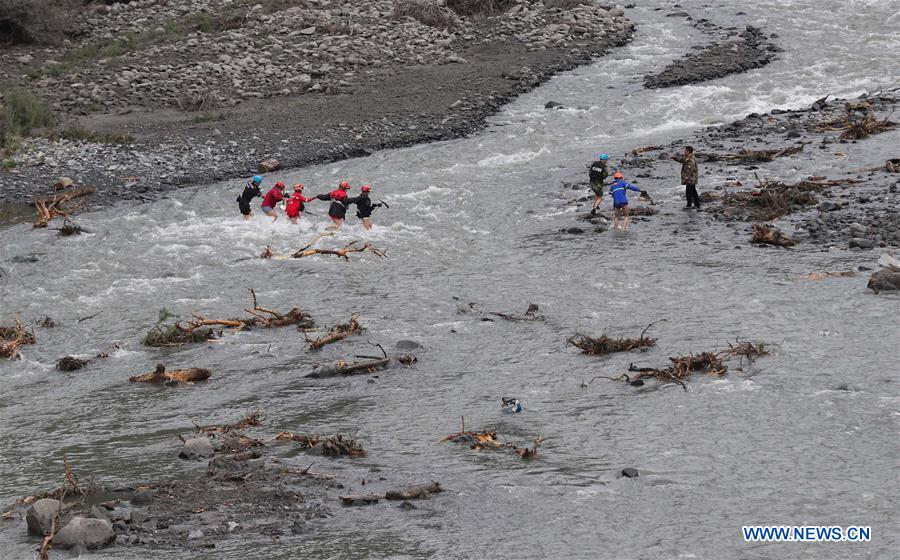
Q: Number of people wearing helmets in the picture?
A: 7